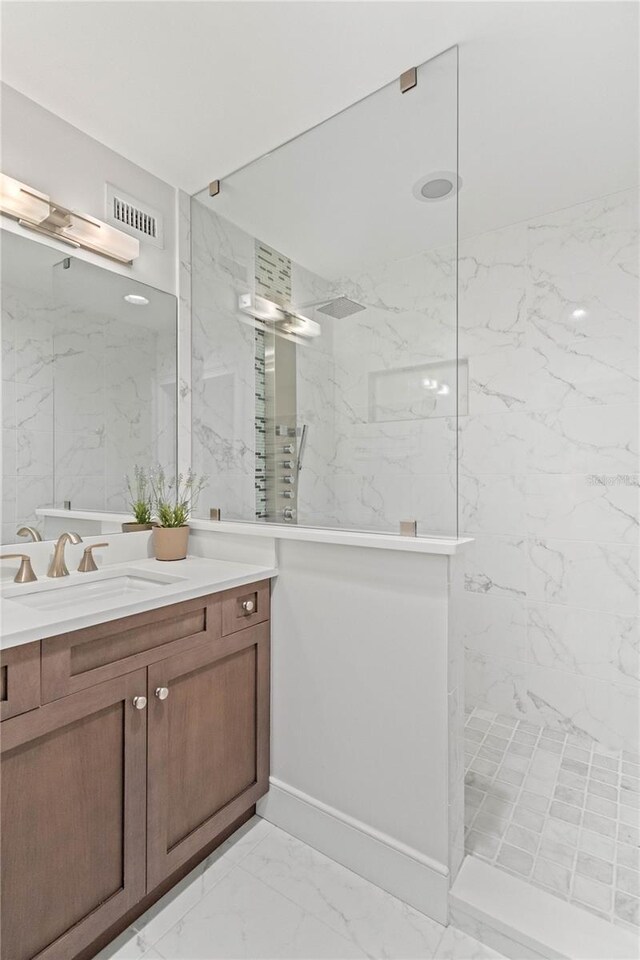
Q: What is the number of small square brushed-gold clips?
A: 4